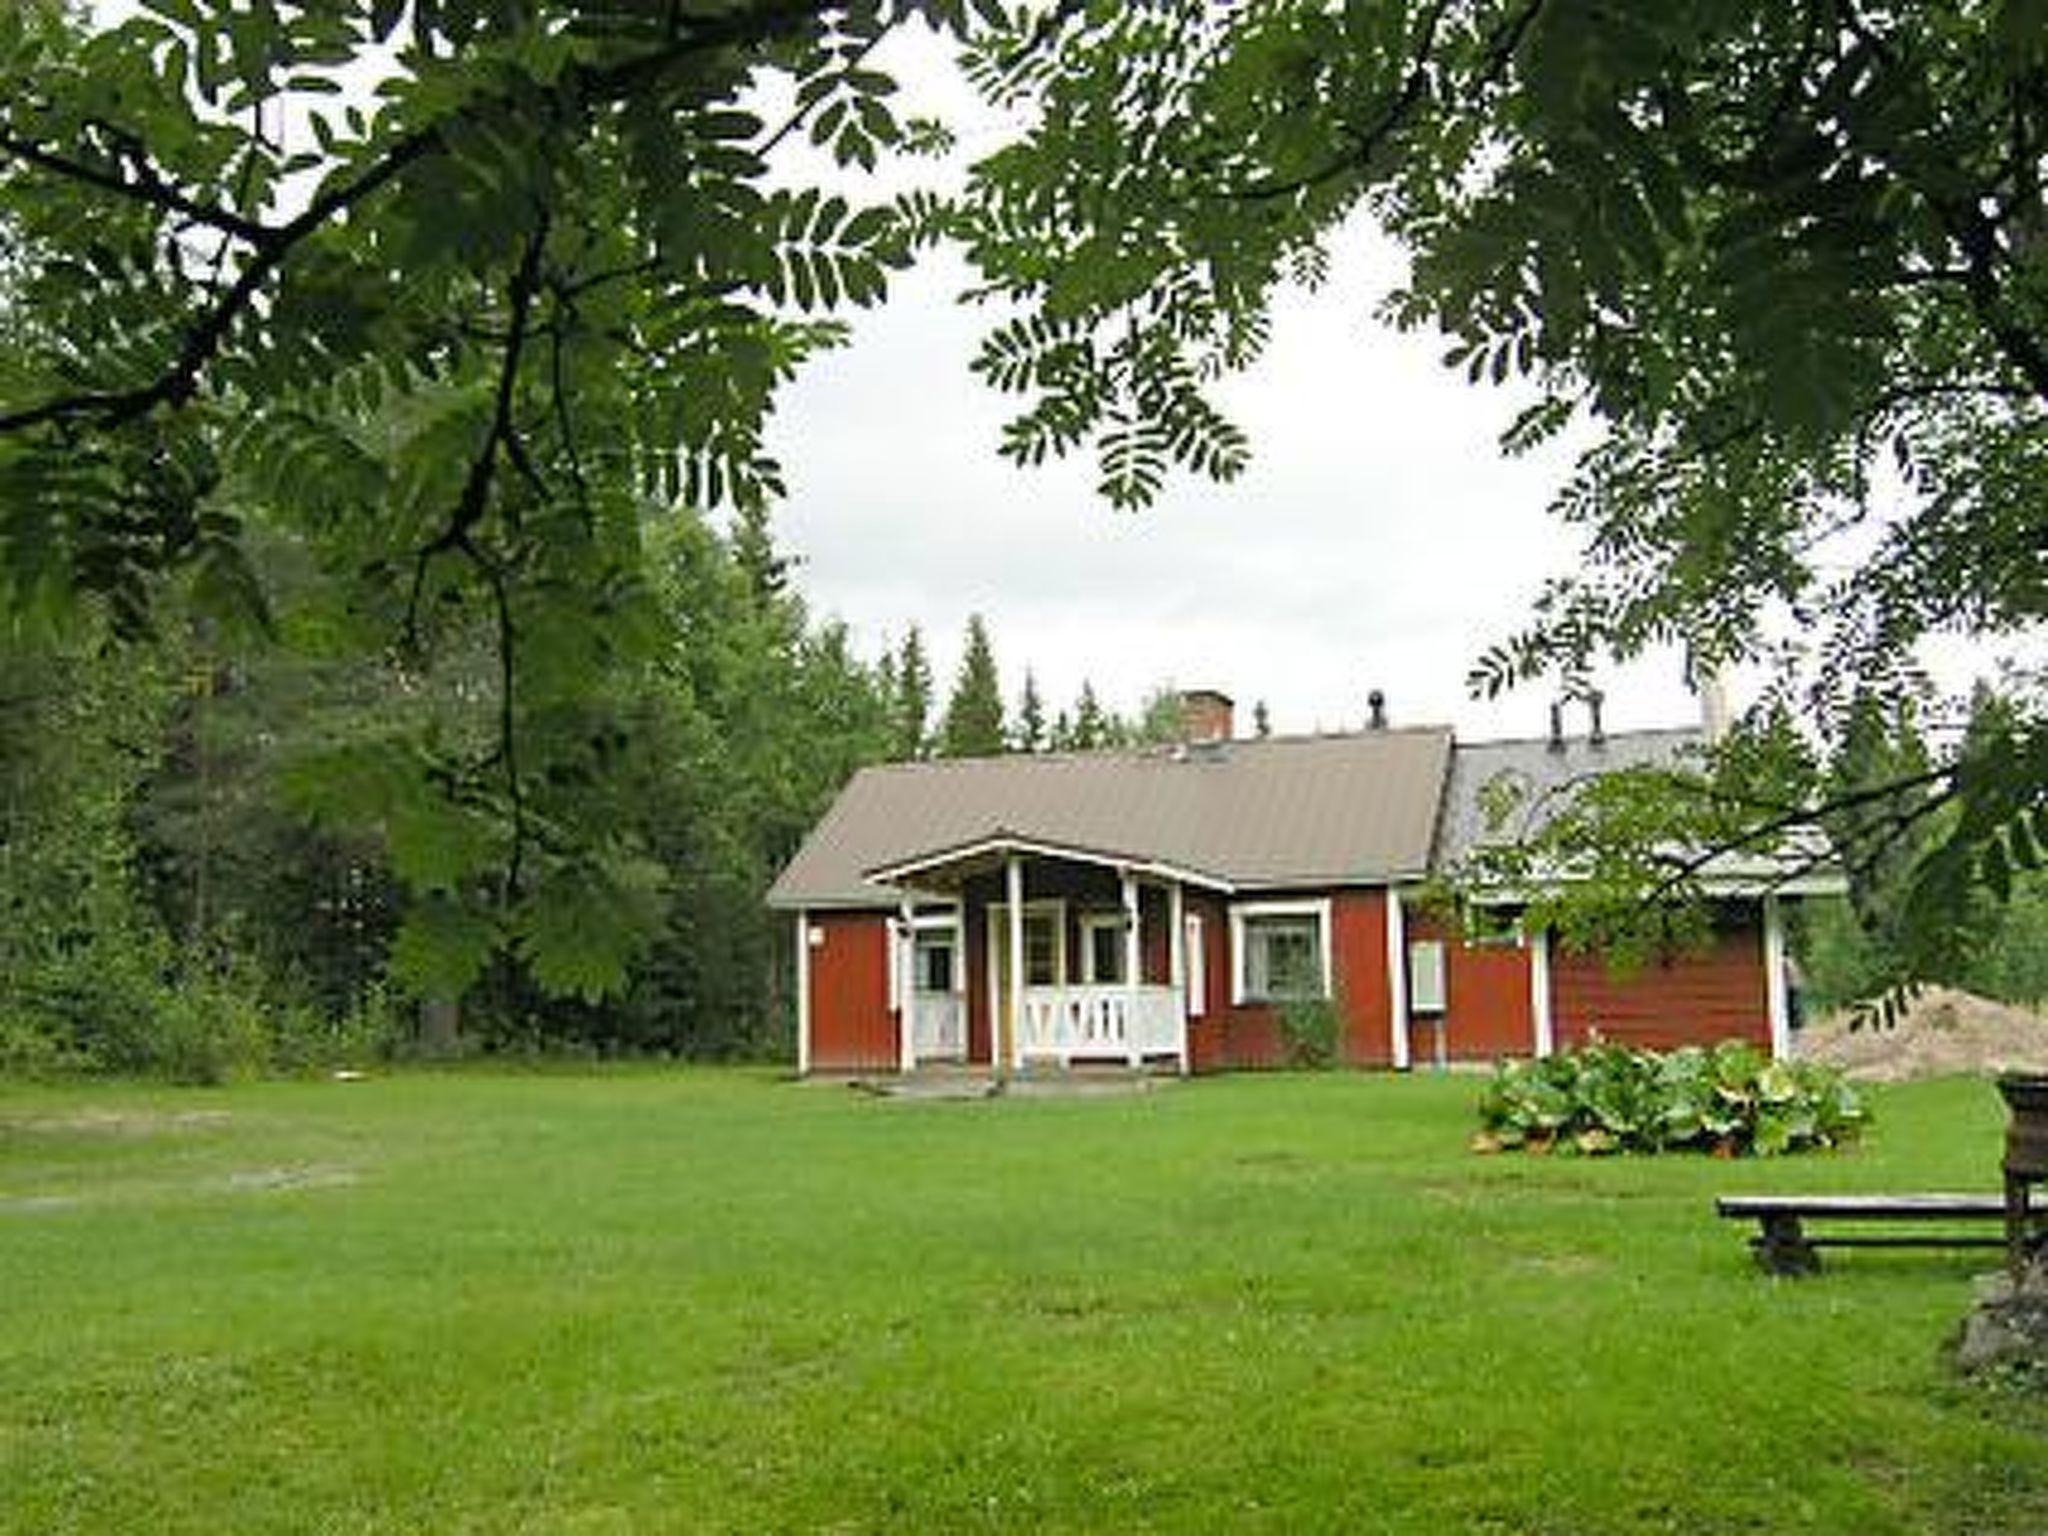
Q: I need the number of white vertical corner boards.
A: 4